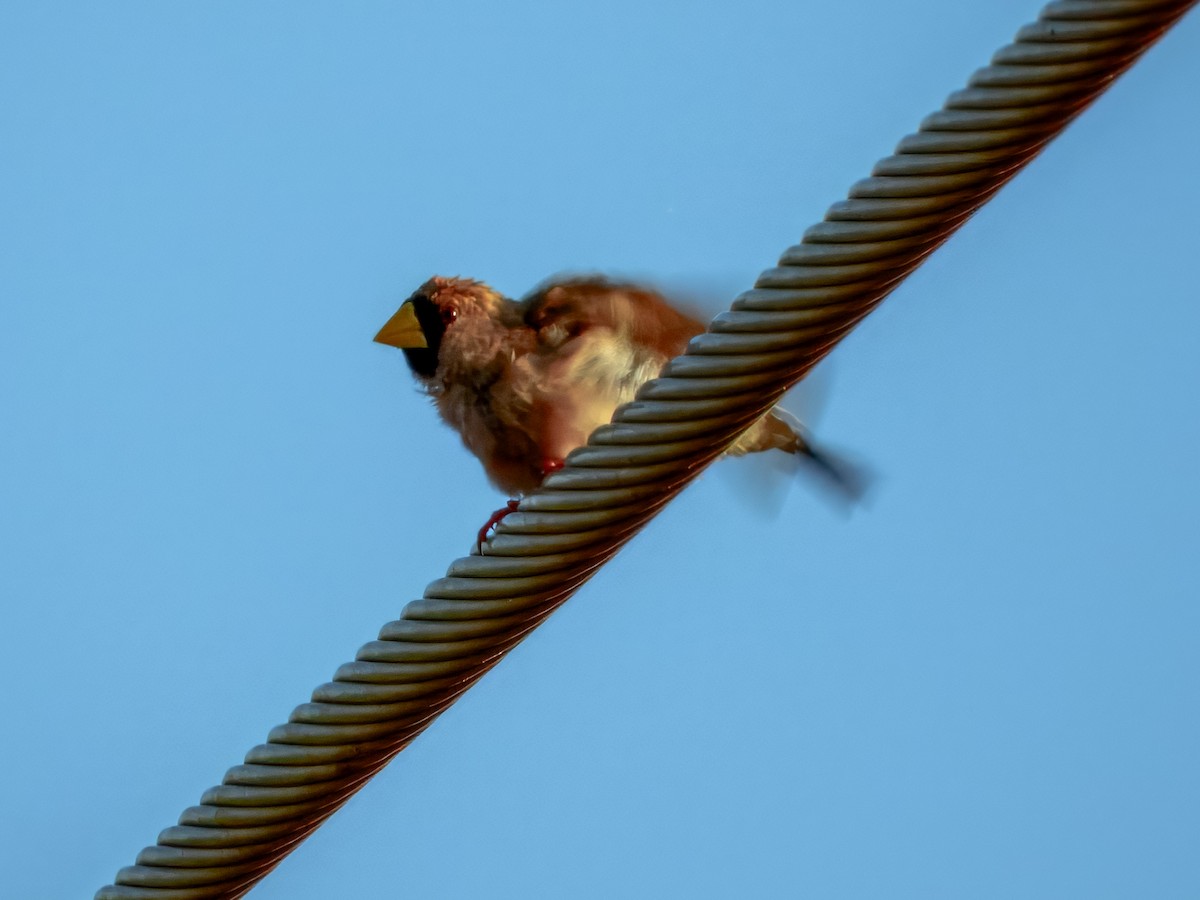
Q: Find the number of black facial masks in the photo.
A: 1